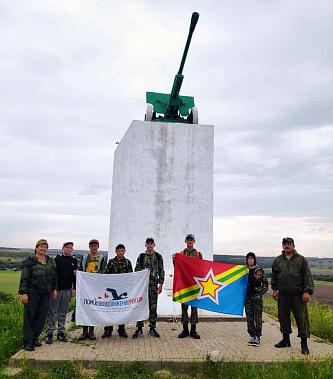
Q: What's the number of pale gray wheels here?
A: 2